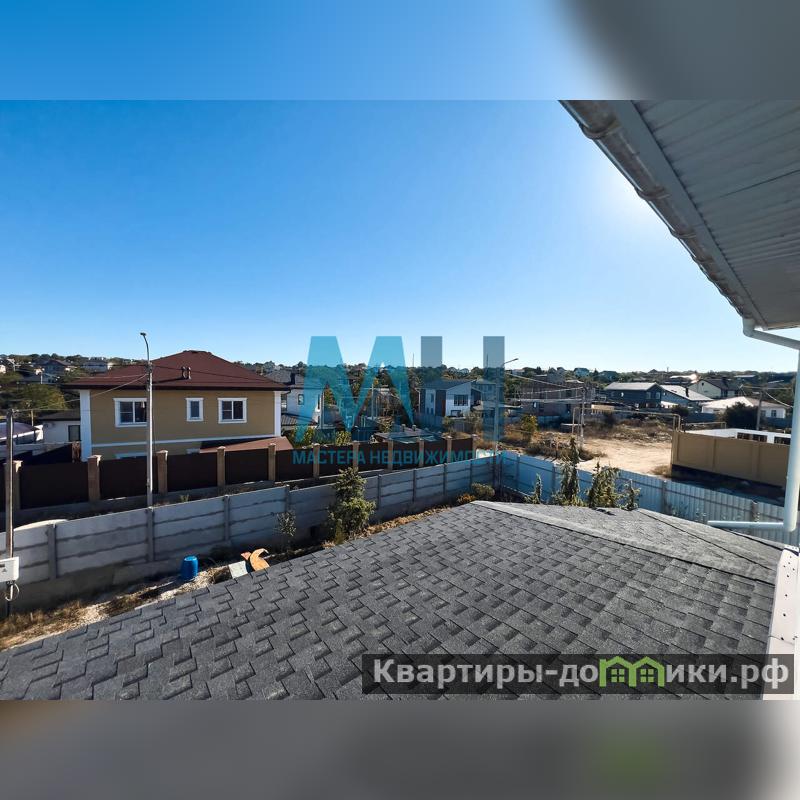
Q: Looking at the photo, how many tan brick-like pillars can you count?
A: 11